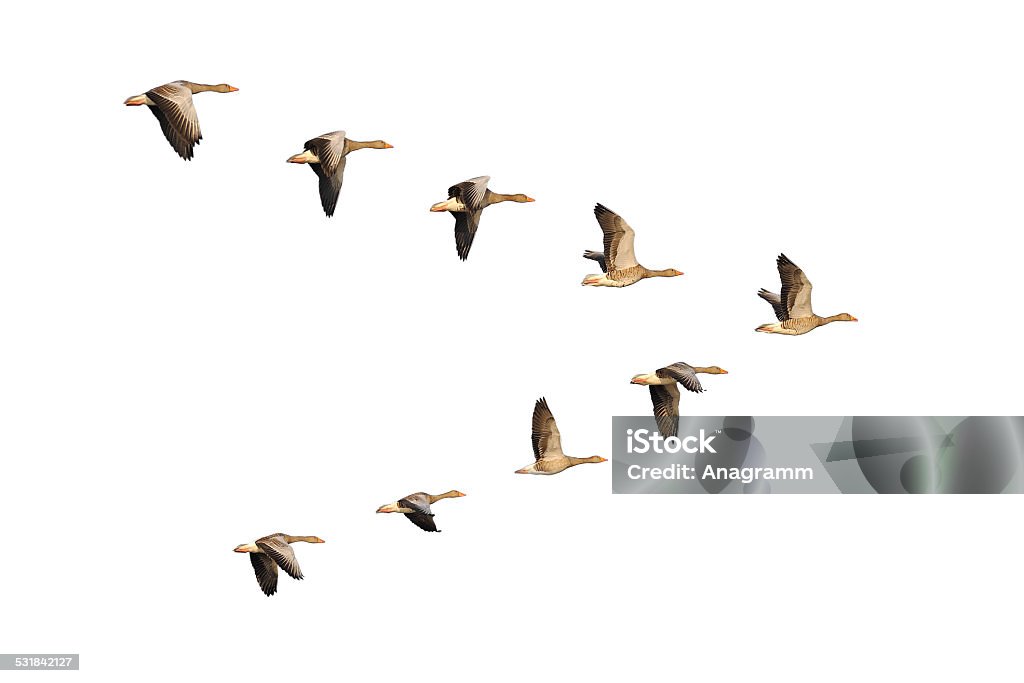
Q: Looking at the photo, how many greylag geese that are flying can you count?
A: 9